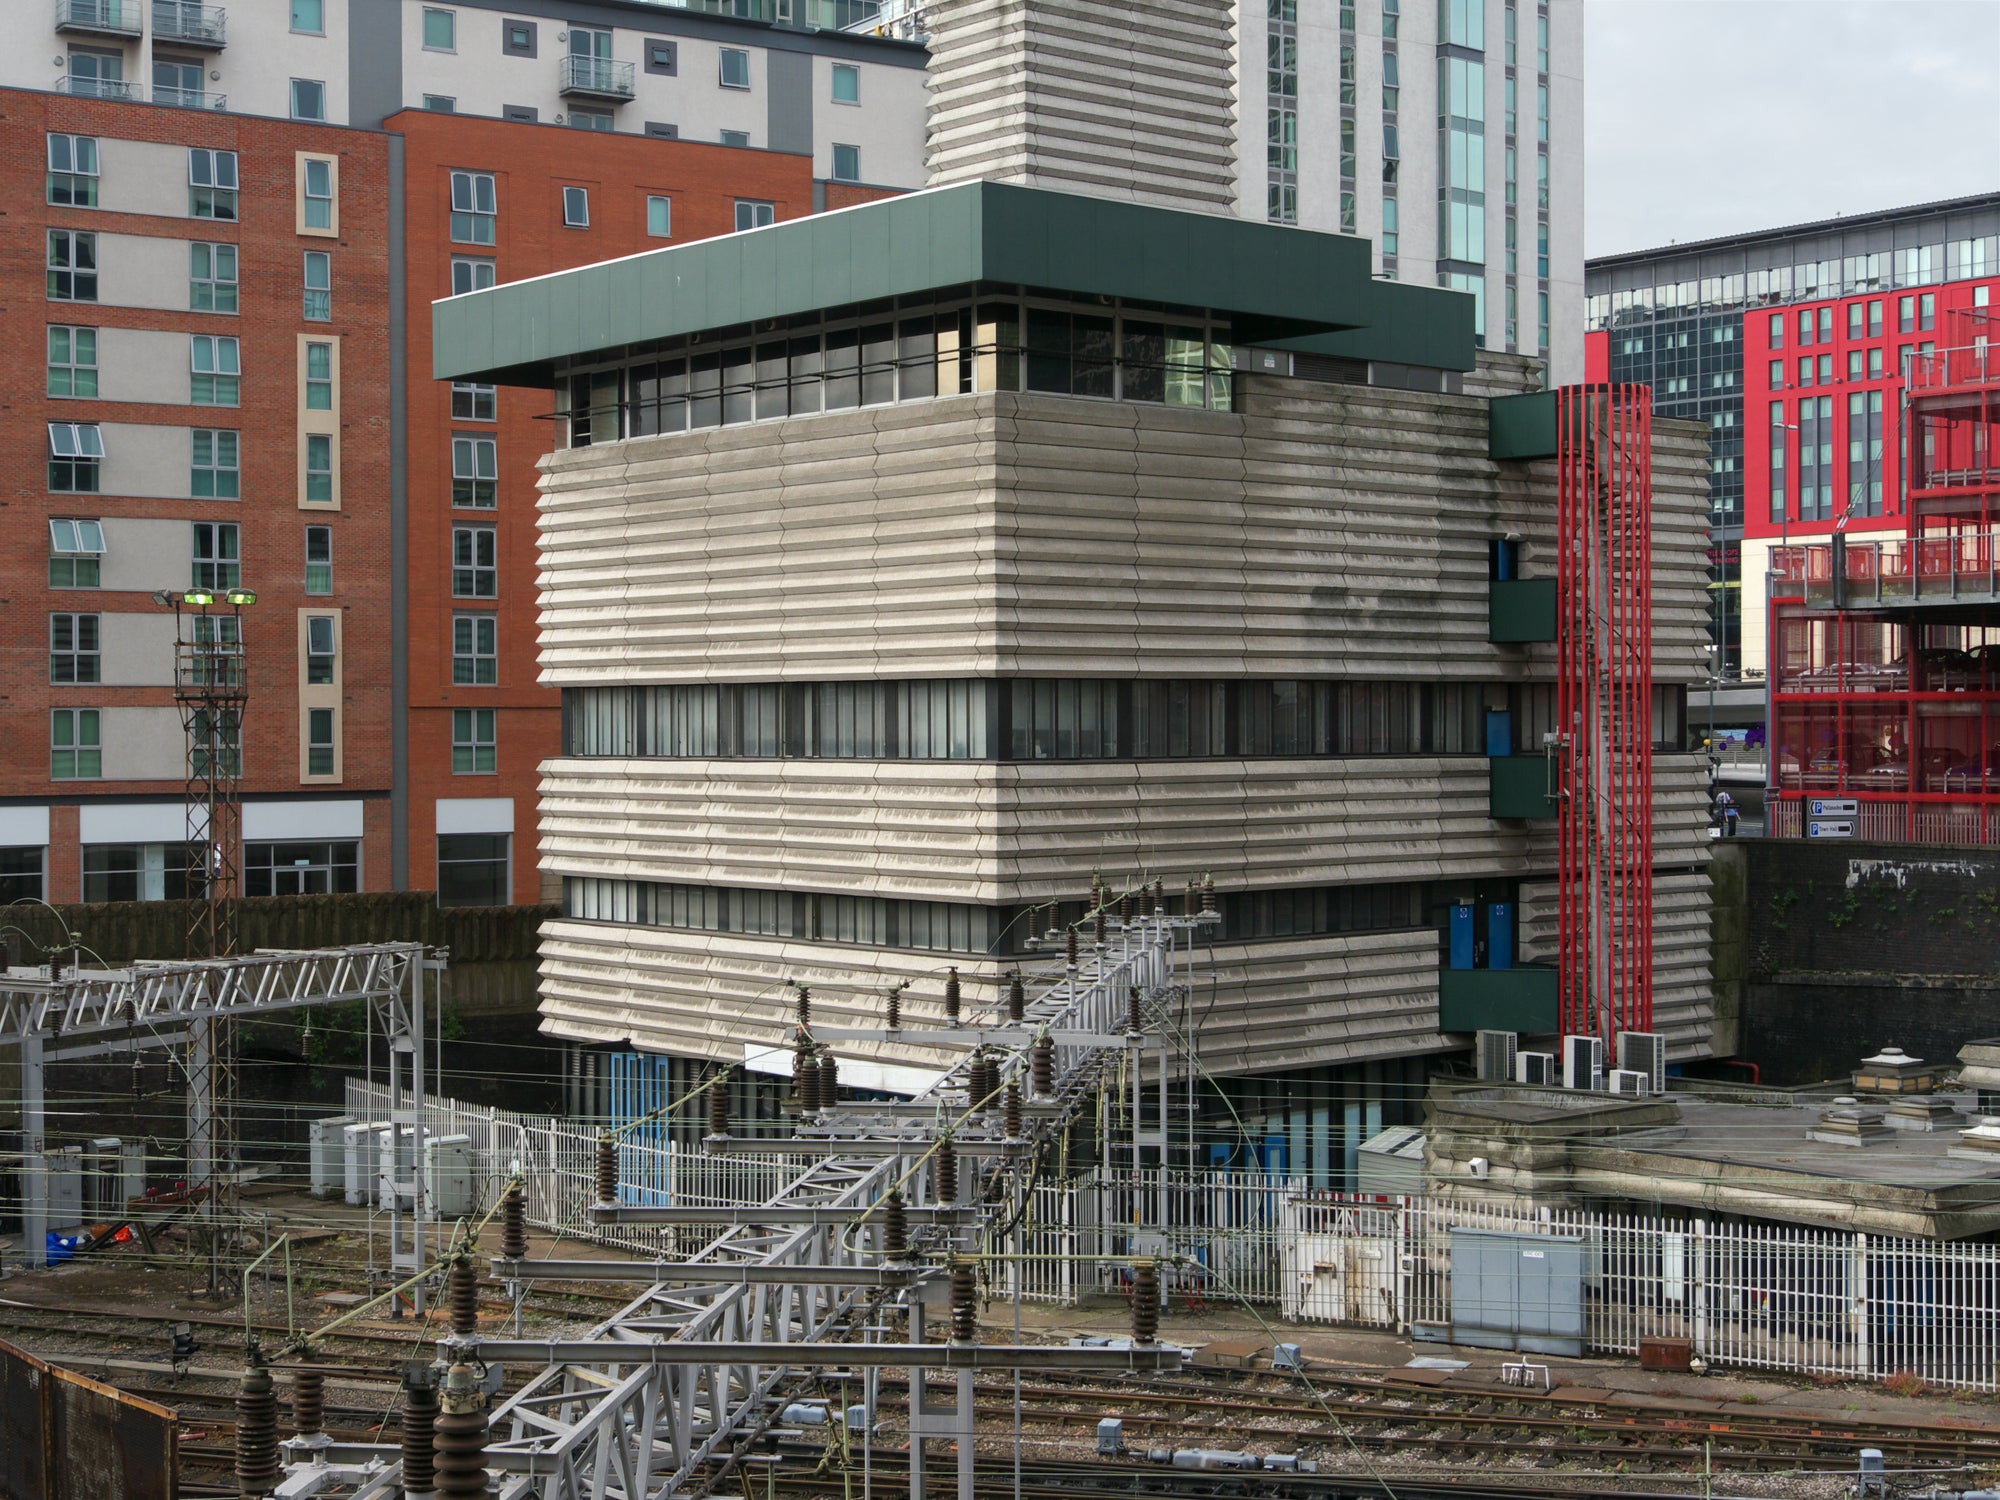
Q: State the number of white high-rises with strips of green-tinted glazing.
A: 1